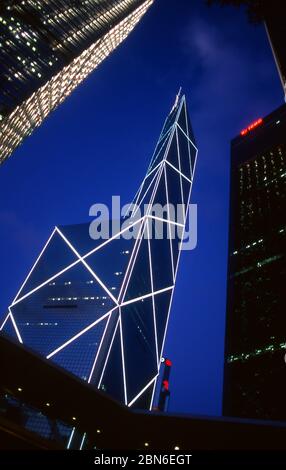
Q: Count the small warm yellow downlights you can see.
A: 6